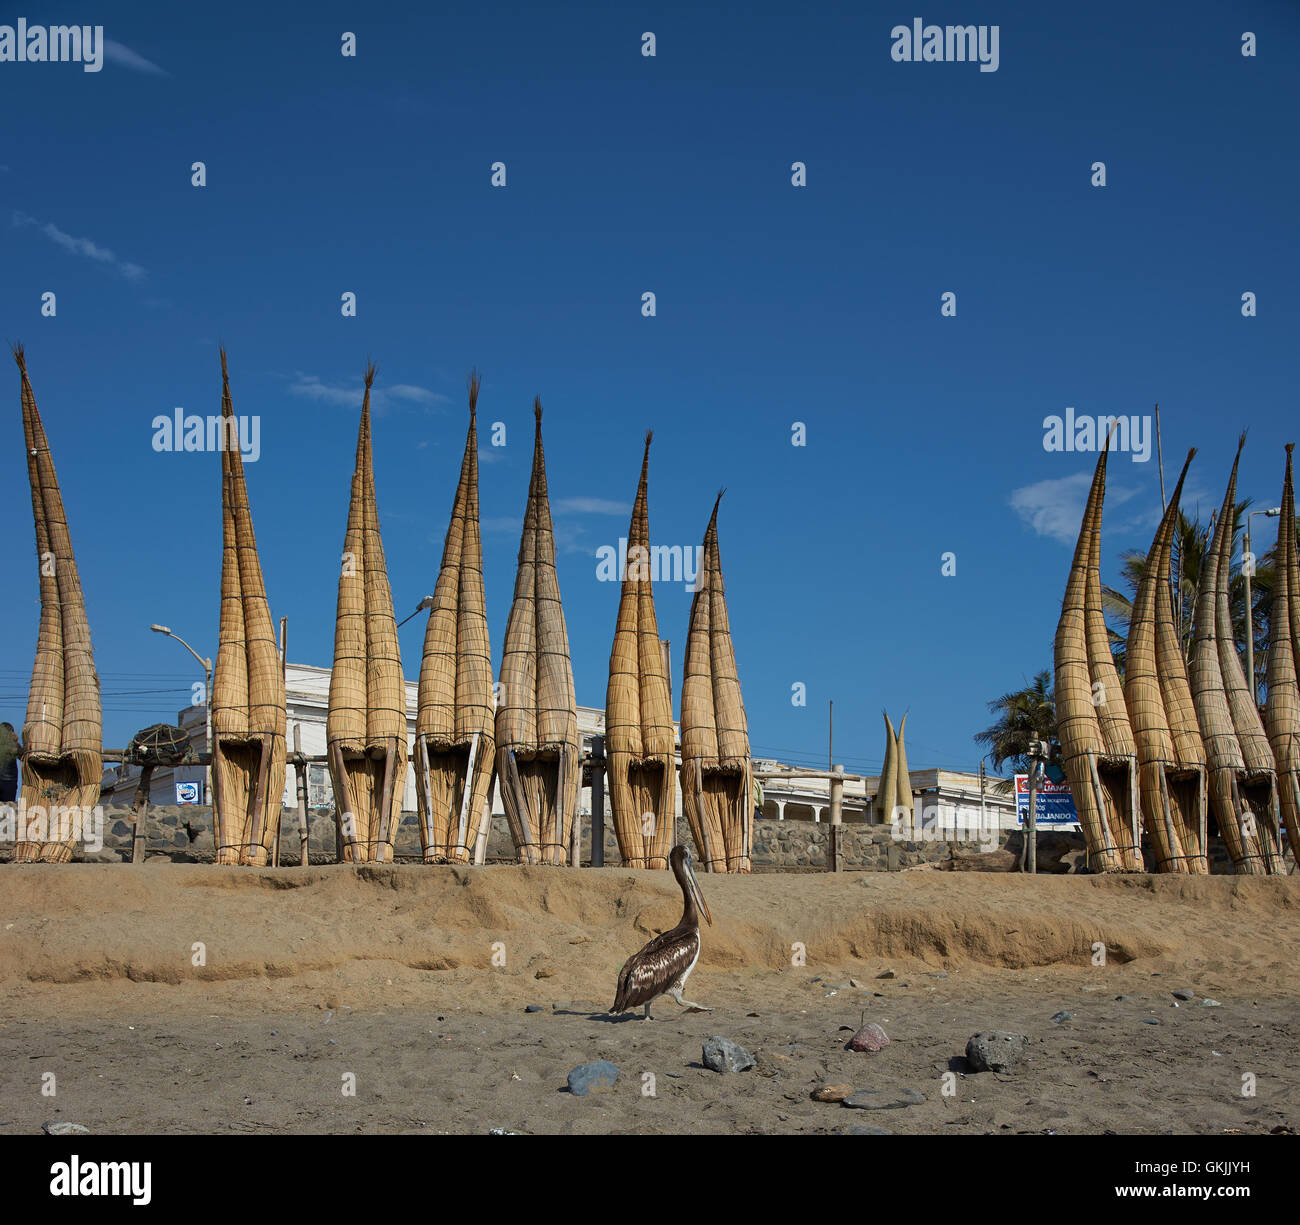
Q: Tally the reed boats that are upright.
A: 11